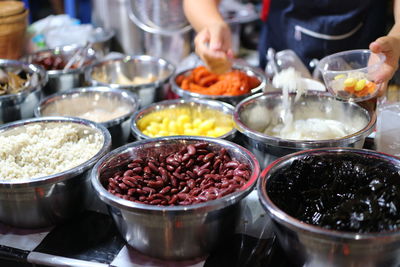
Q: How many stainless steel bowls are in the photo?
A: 10